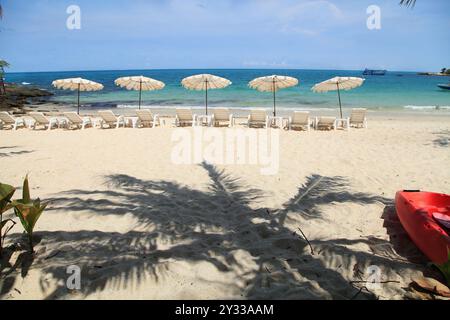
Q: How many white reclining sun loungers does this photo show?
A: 11